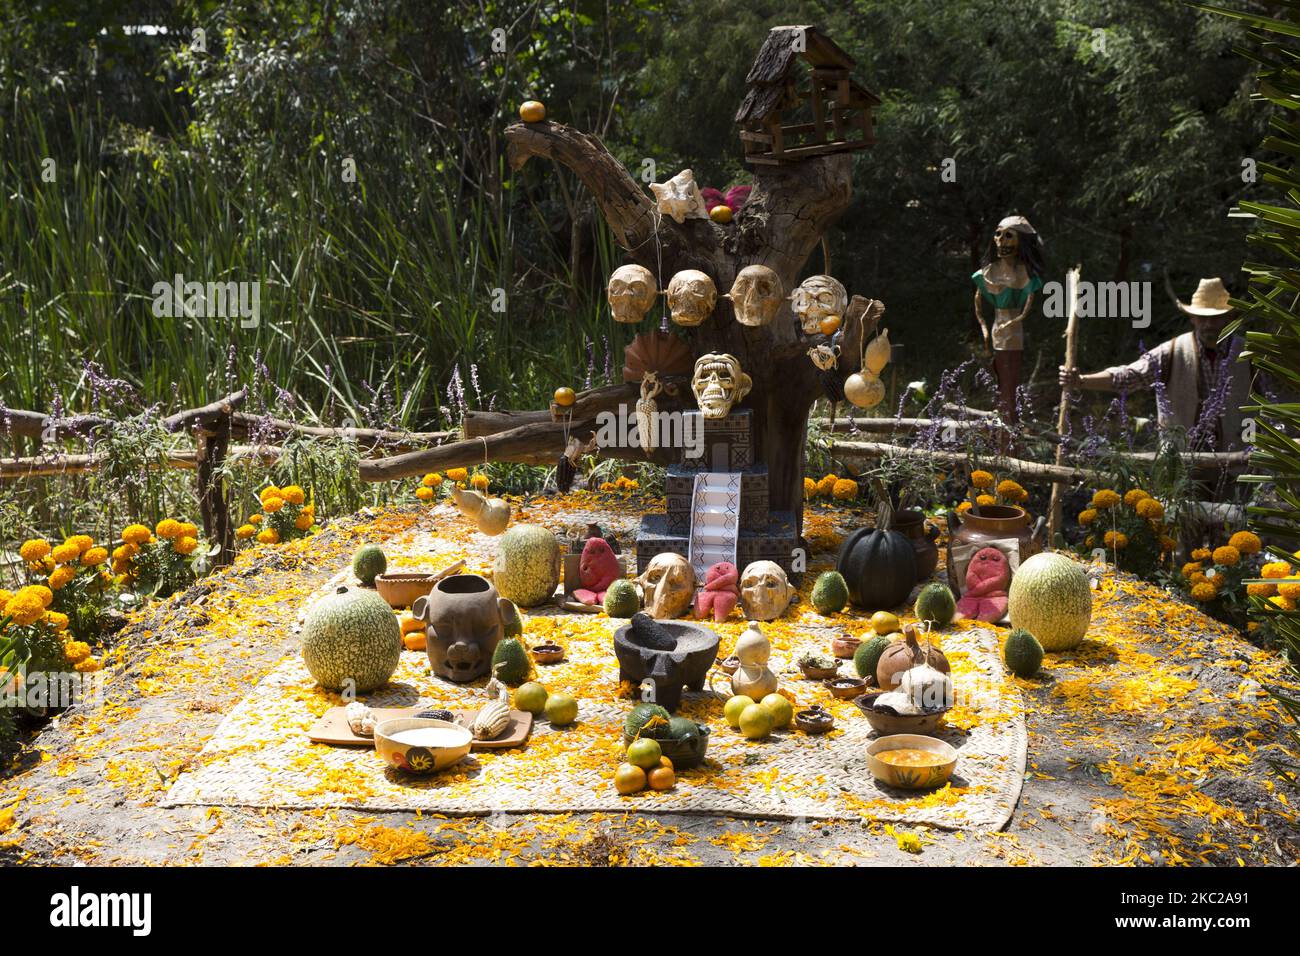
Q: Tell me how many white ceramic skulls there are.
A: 7